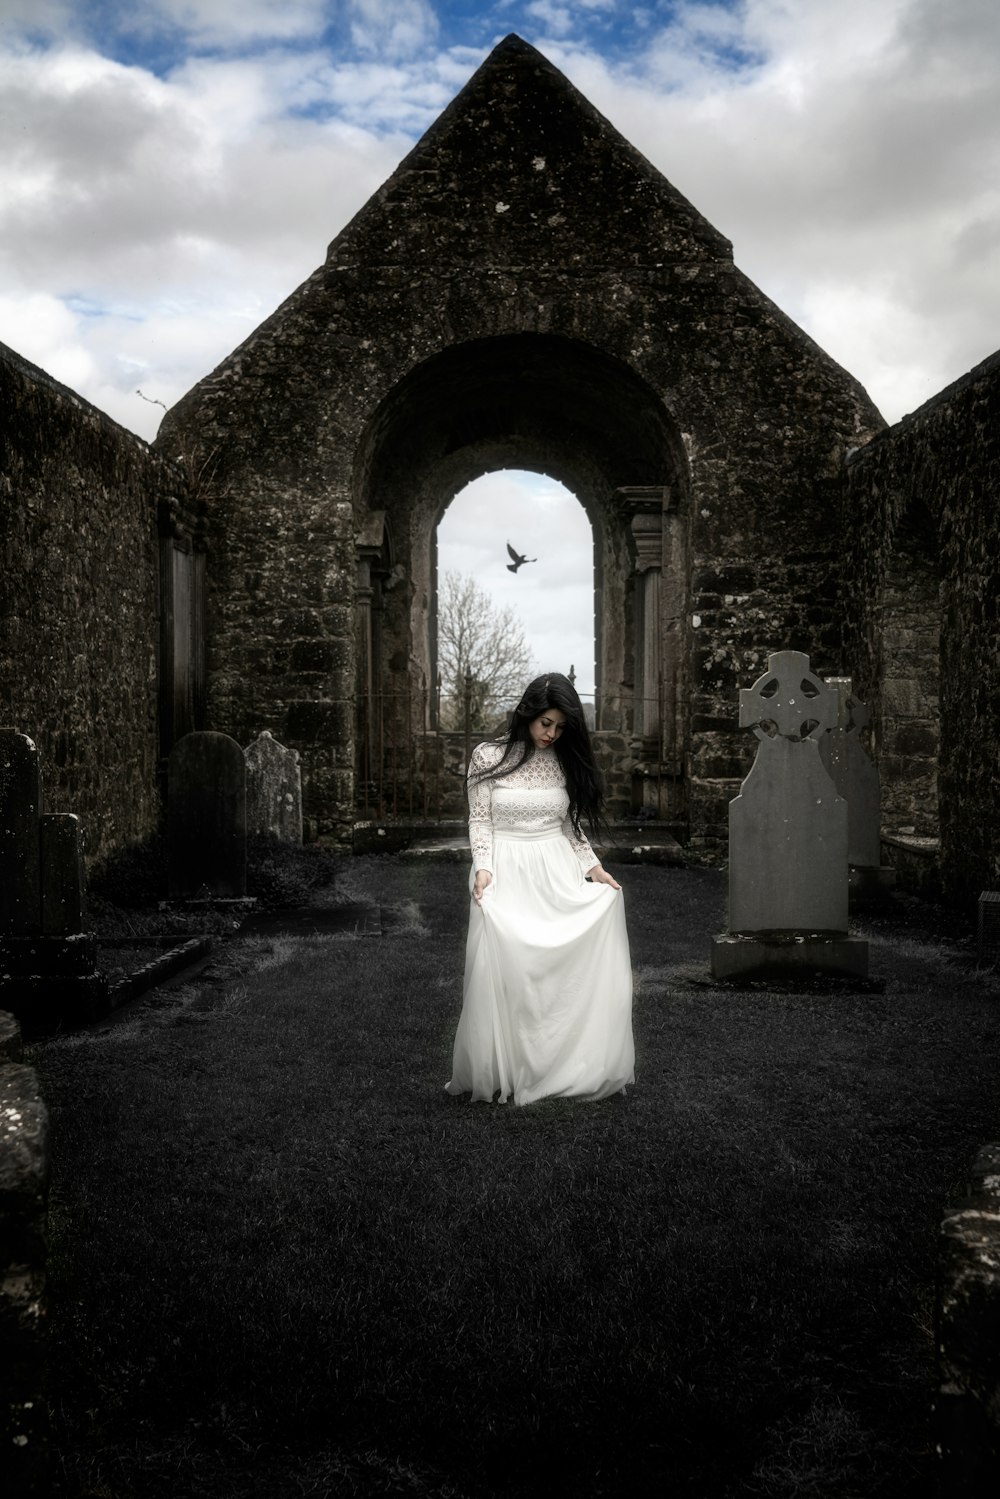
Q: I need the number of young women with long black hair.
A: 1